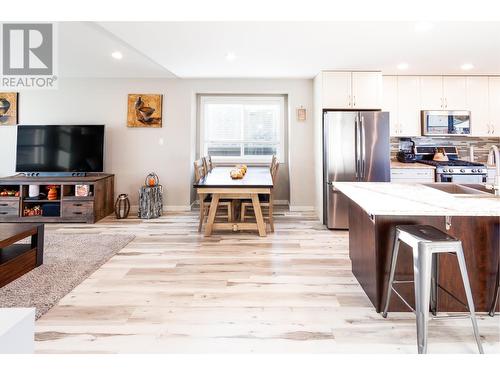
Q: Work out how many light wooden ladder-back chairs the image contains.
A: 4